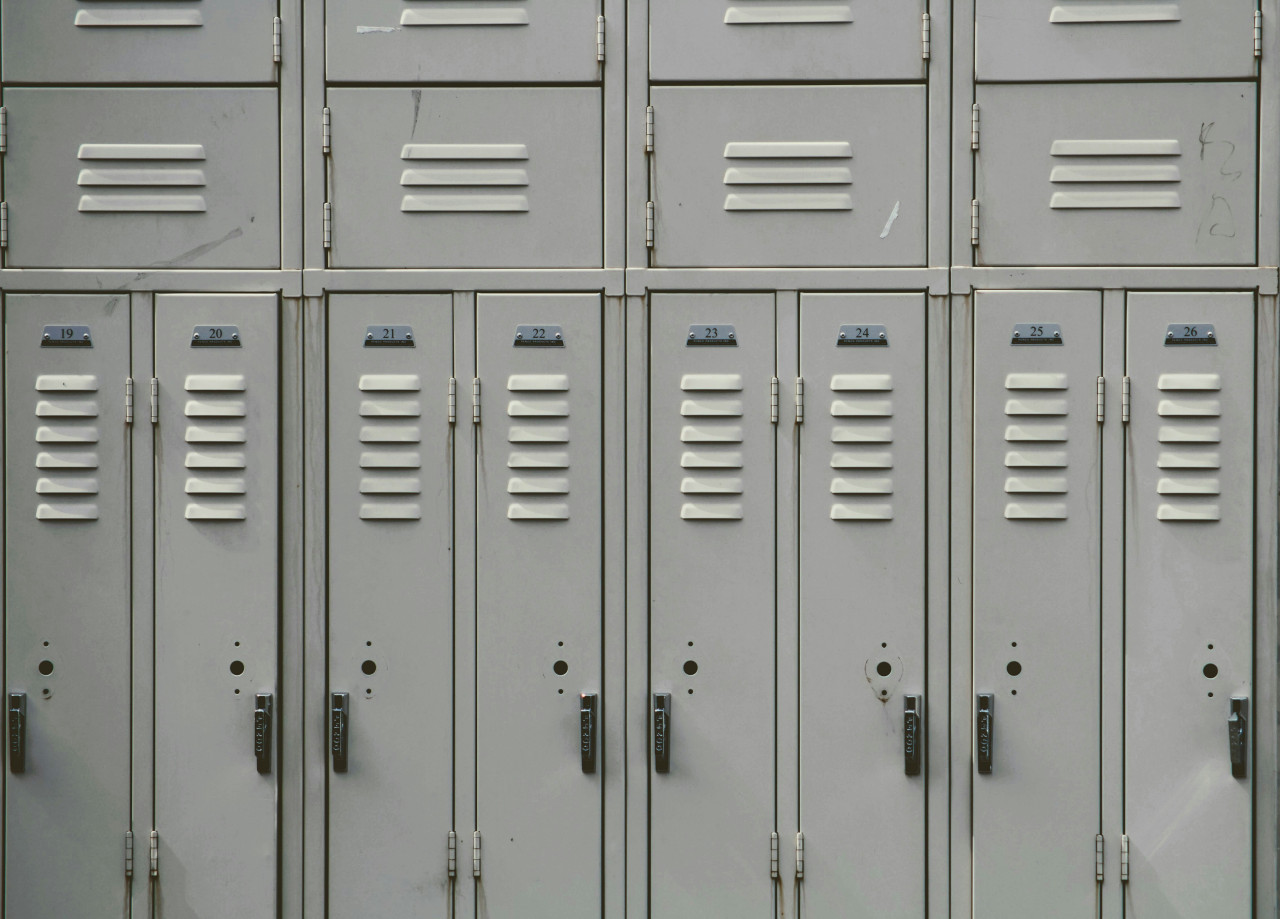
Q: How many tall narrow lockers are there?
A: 8